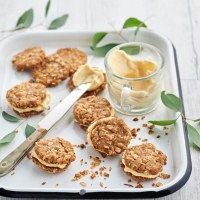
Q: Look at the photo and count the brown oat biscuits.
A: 9